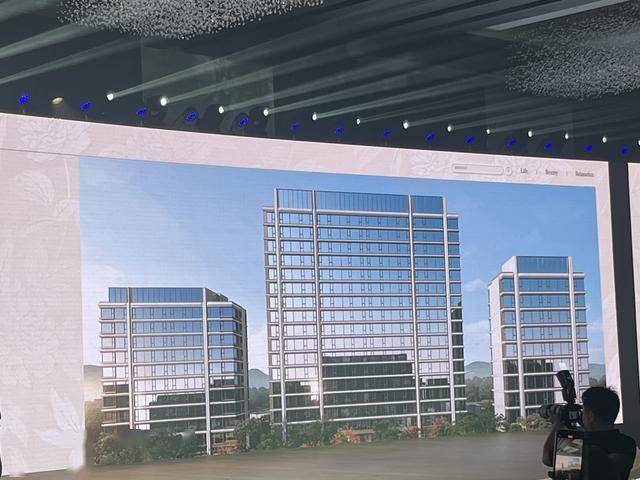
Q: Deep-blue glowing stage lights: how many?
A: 14